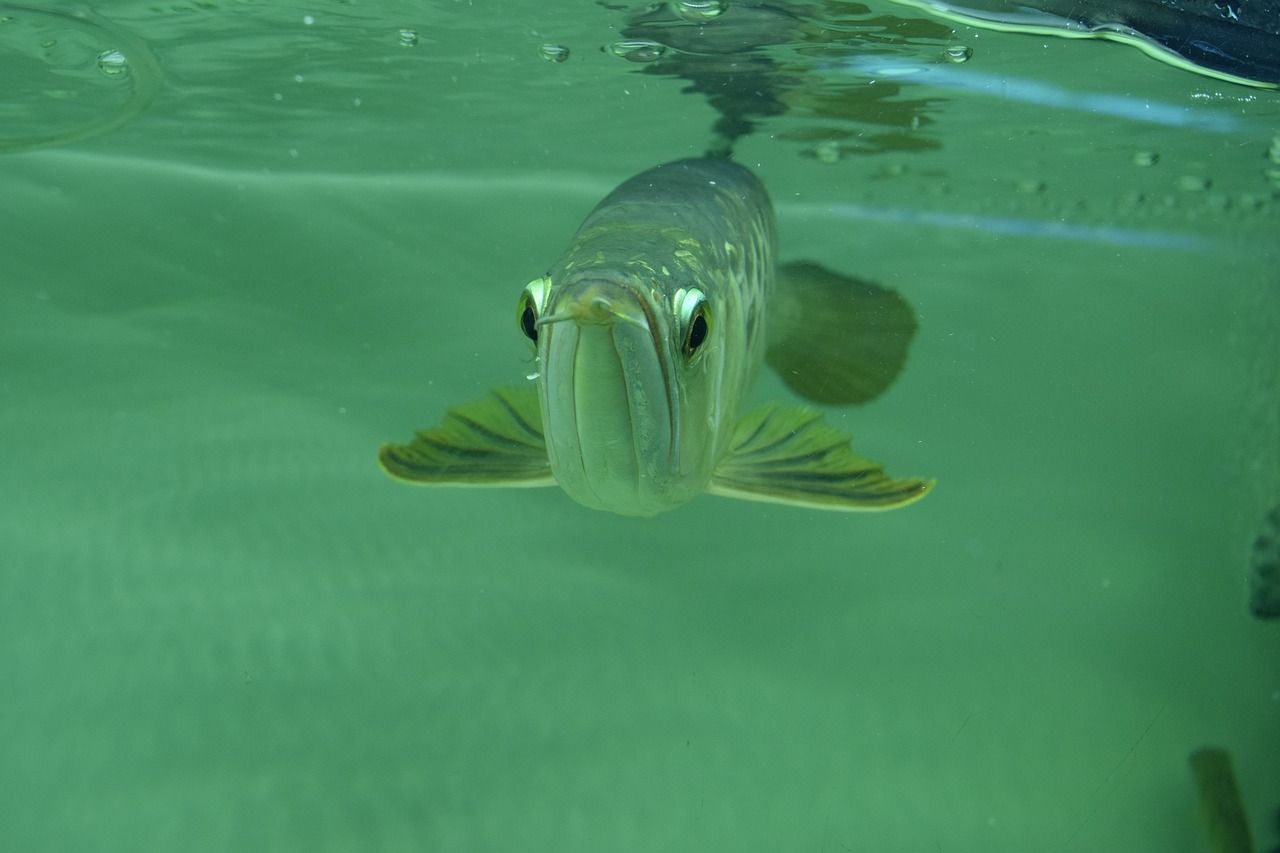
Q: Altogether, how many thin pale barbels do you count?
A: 2